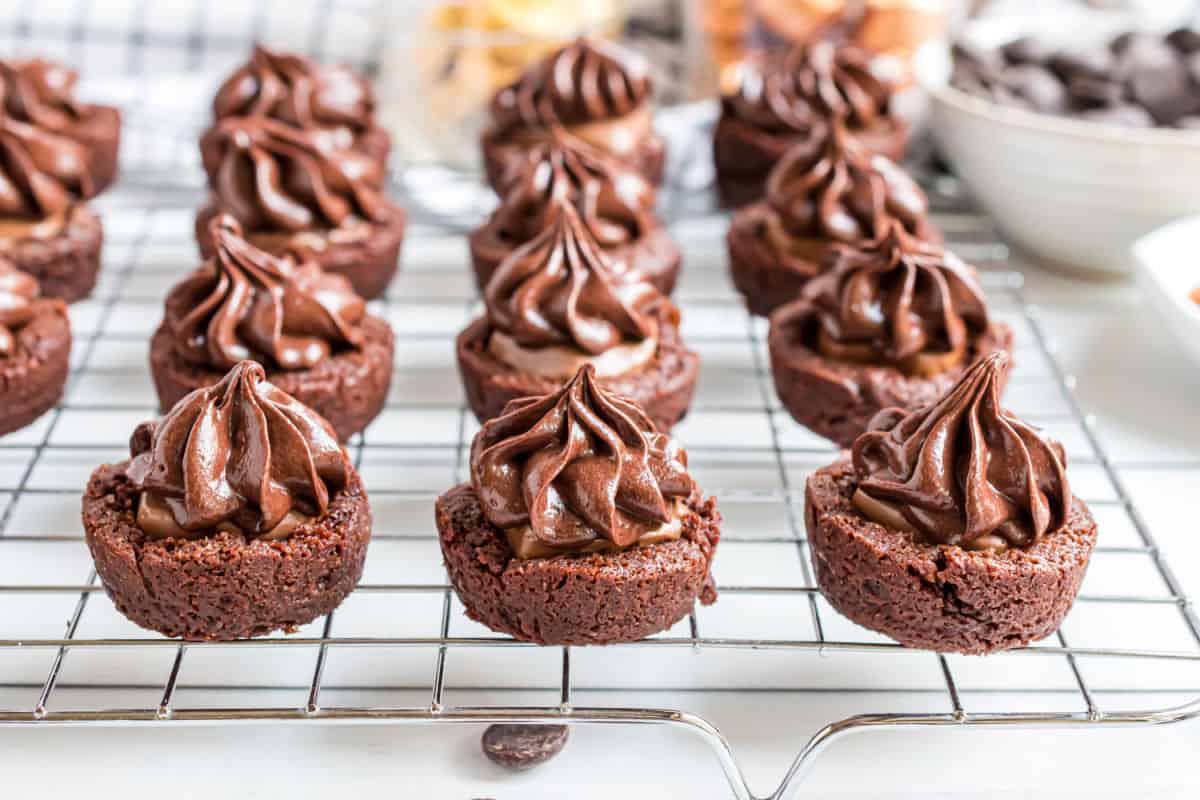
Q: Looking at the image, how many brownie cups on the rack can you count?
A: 15